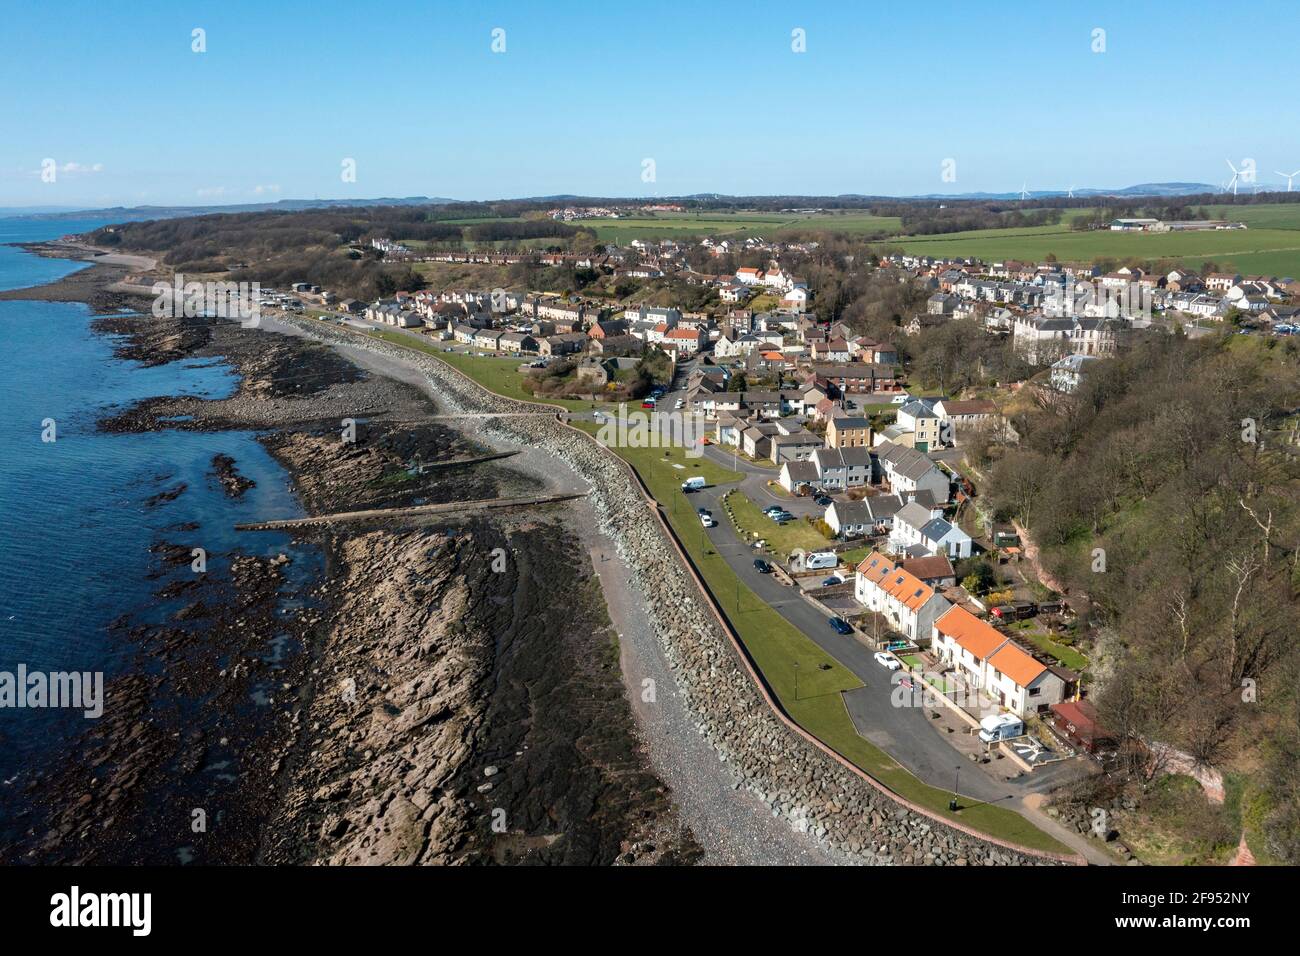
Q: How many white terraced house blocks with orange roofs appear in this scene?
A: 2